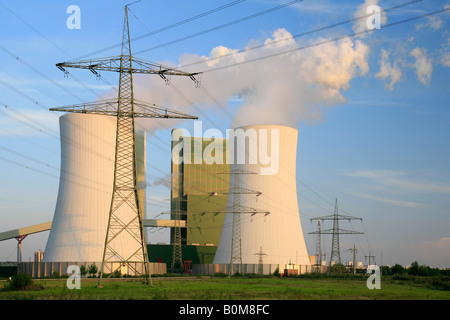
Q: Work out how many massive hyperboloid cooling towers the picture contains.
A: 2